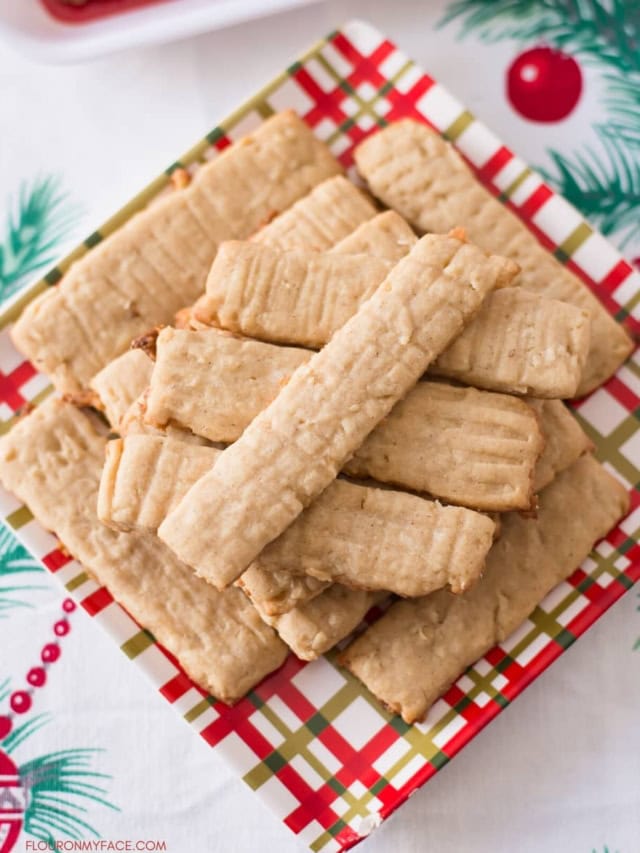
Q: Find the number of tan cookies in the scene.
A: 12